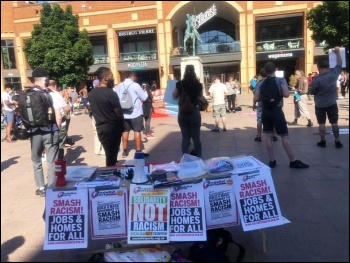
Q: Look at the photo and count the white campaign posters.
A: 6